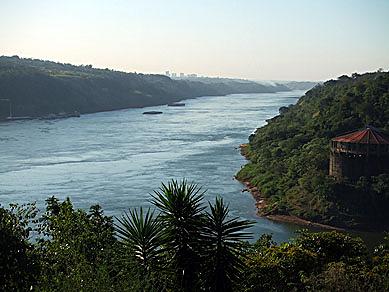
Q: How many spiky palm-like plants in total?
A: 3